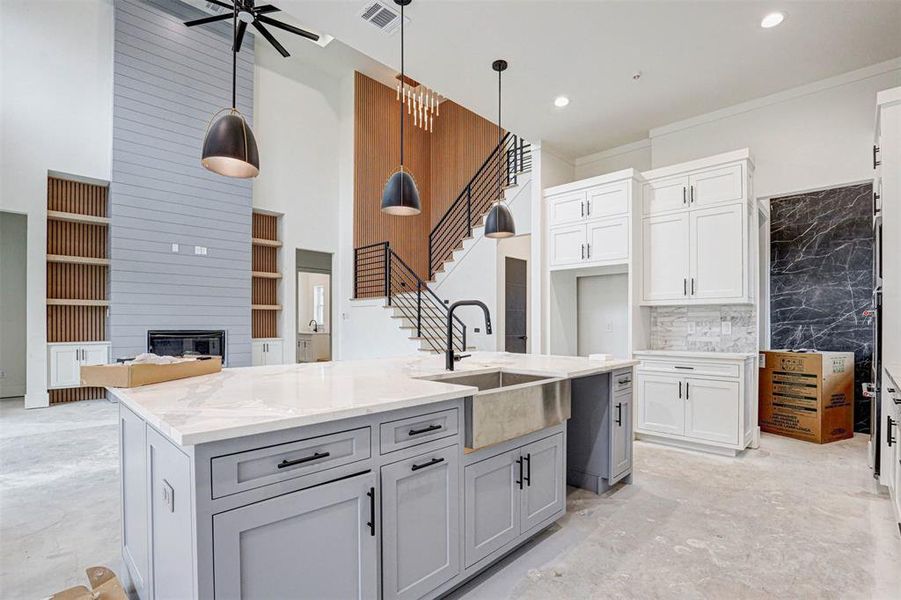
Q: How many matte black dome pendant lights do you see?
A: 3